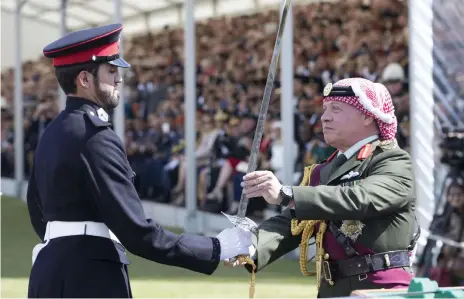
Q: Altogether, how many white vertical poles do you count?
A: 6